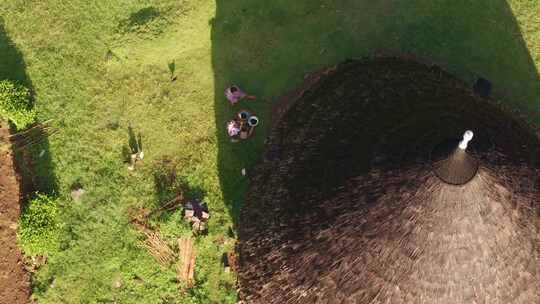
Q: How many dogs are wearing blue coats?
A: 0